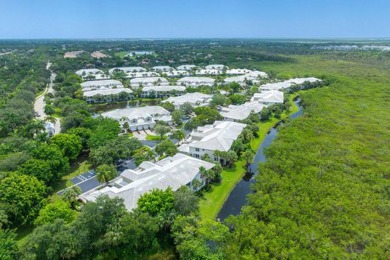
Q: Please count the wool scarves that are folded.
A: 0